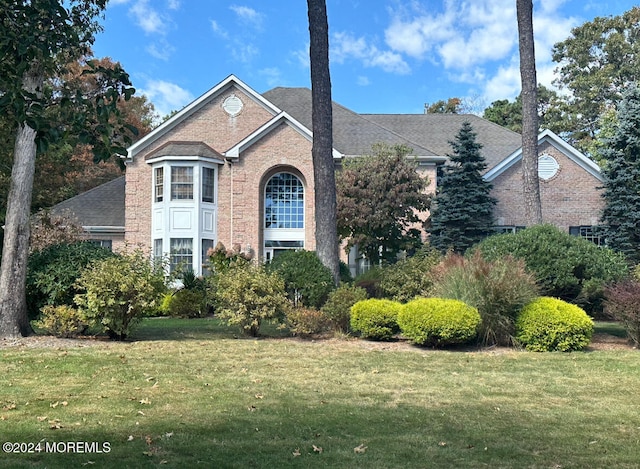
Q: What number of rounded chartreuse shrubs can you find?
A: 3